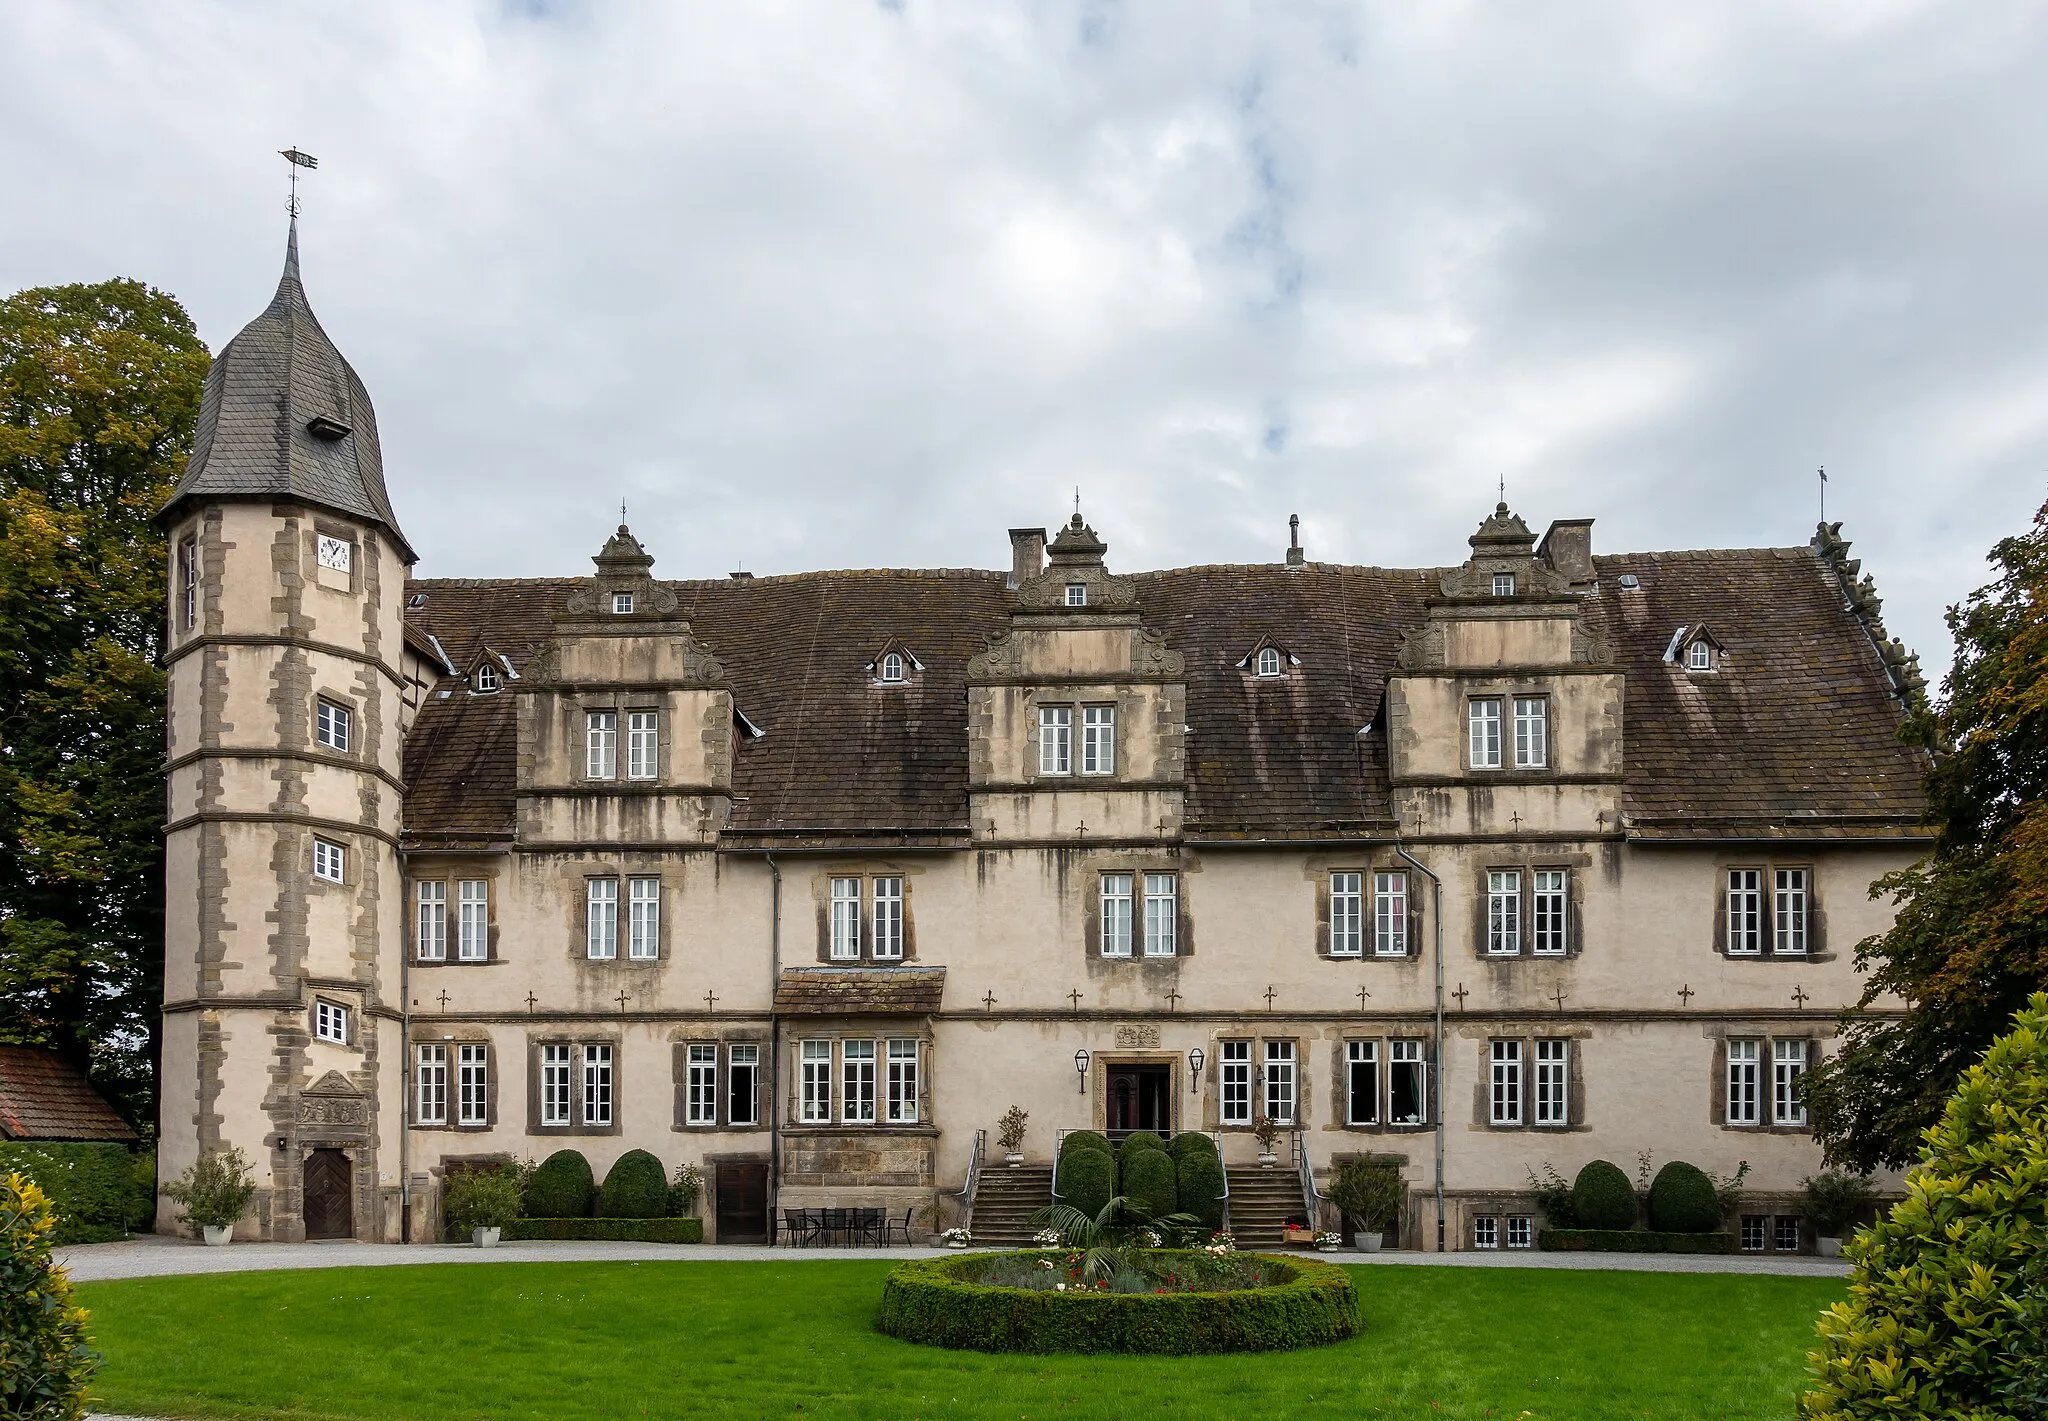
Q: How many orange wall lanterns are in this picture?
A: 0